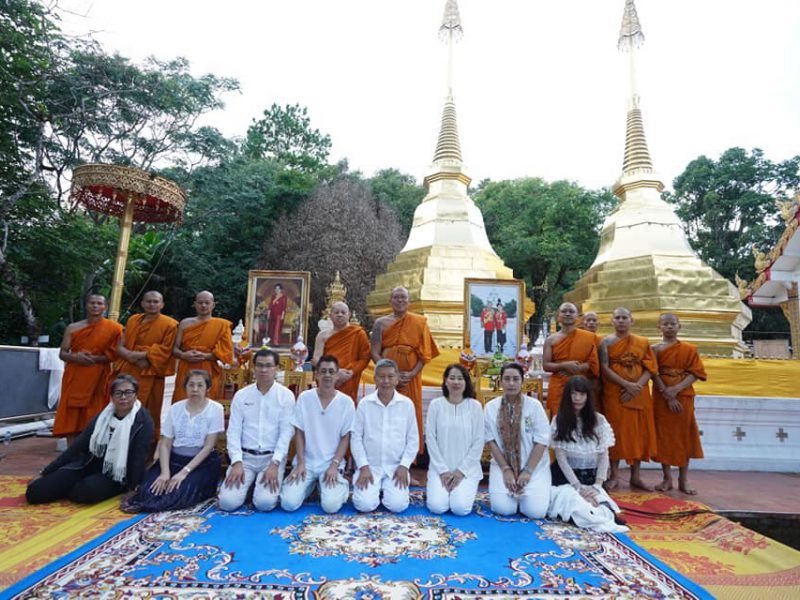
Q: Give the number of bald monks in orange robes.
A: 9